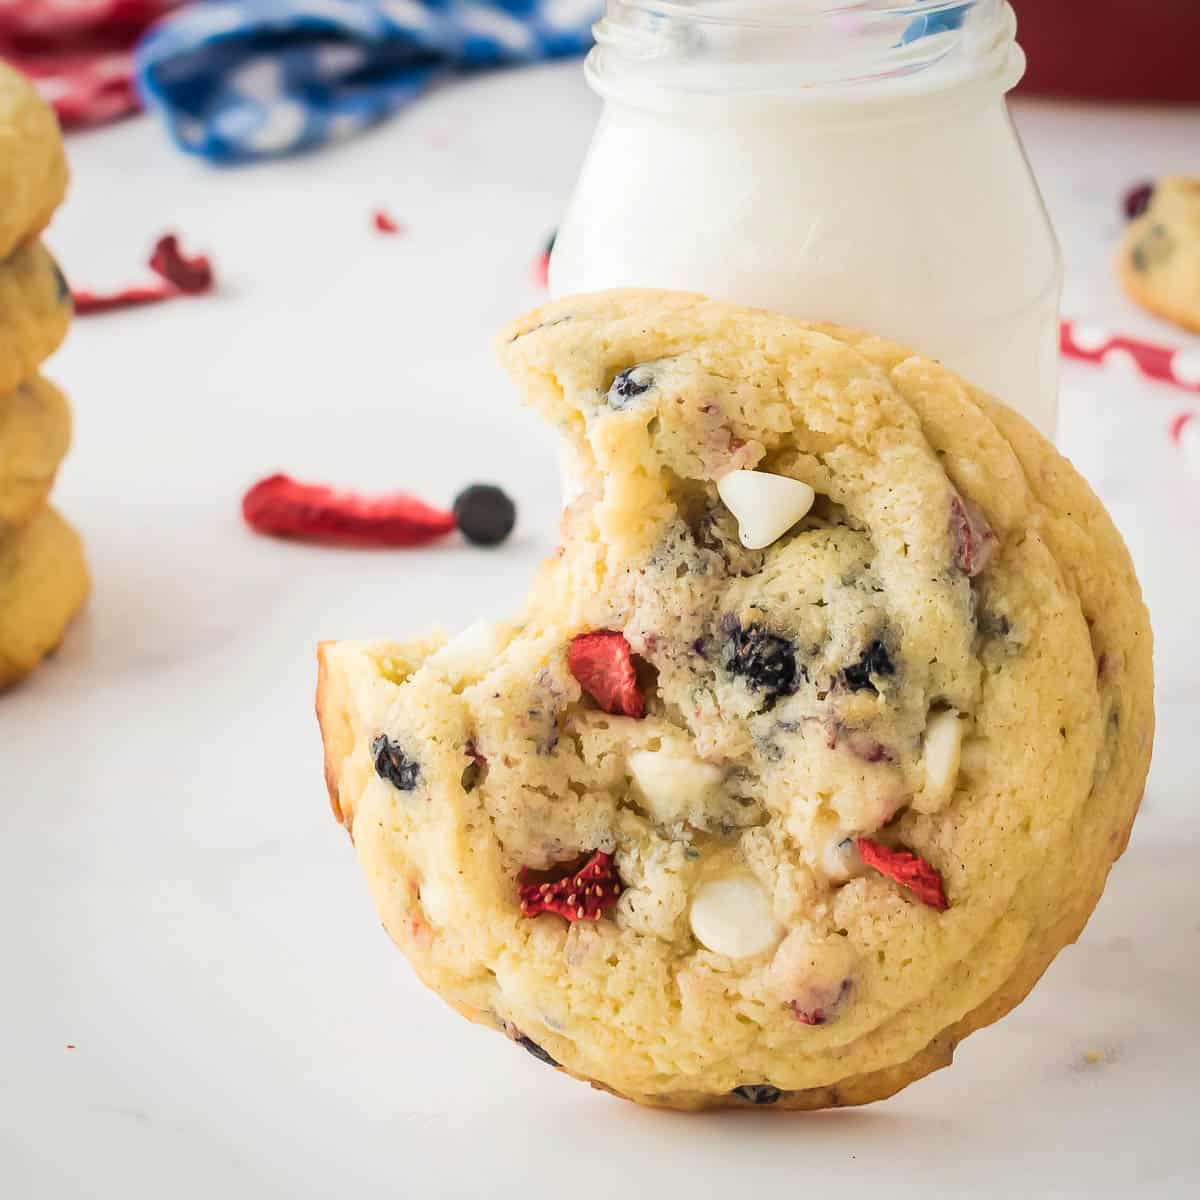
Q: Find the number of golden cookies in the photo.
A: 6